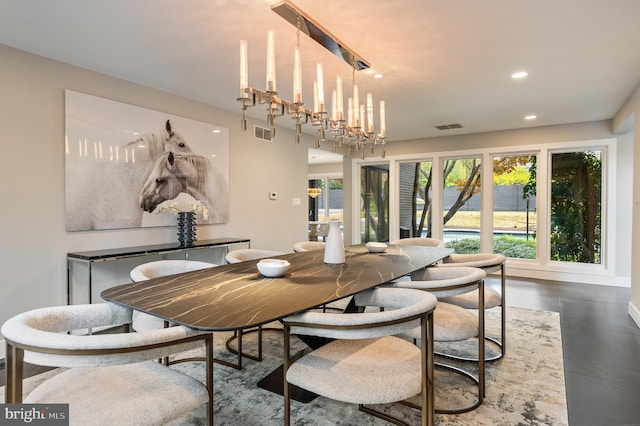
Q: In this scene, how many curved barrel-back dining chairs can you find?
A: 8